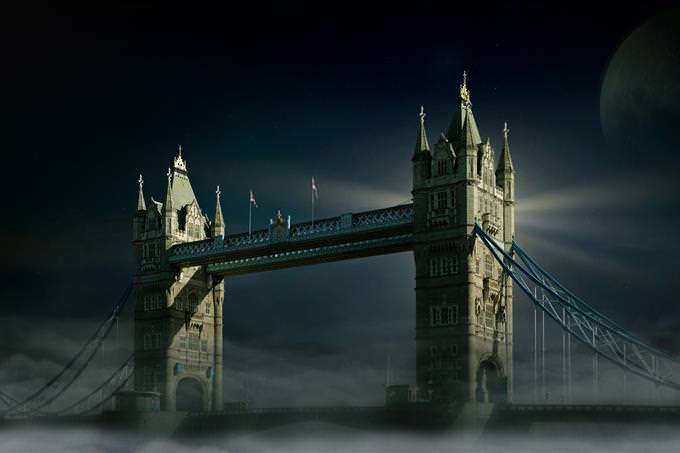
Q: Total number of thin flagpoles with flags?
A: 2